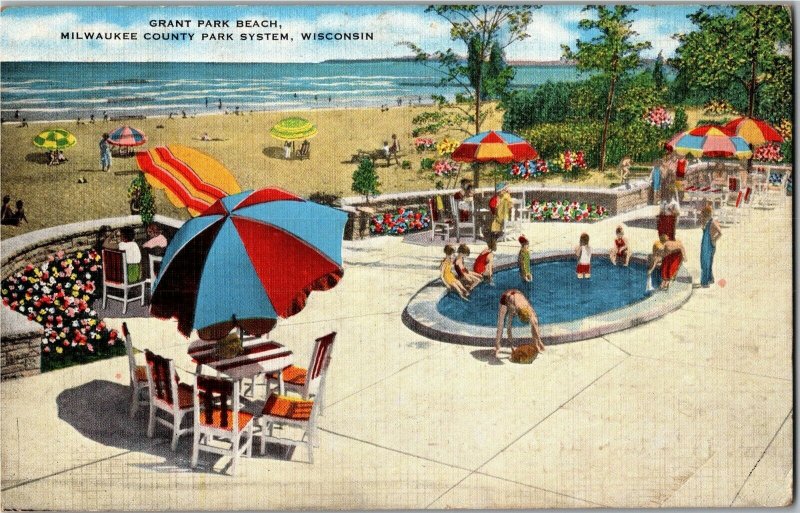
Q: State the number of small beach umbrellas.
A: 3